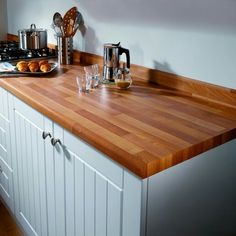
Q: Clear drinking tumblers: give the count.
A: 3